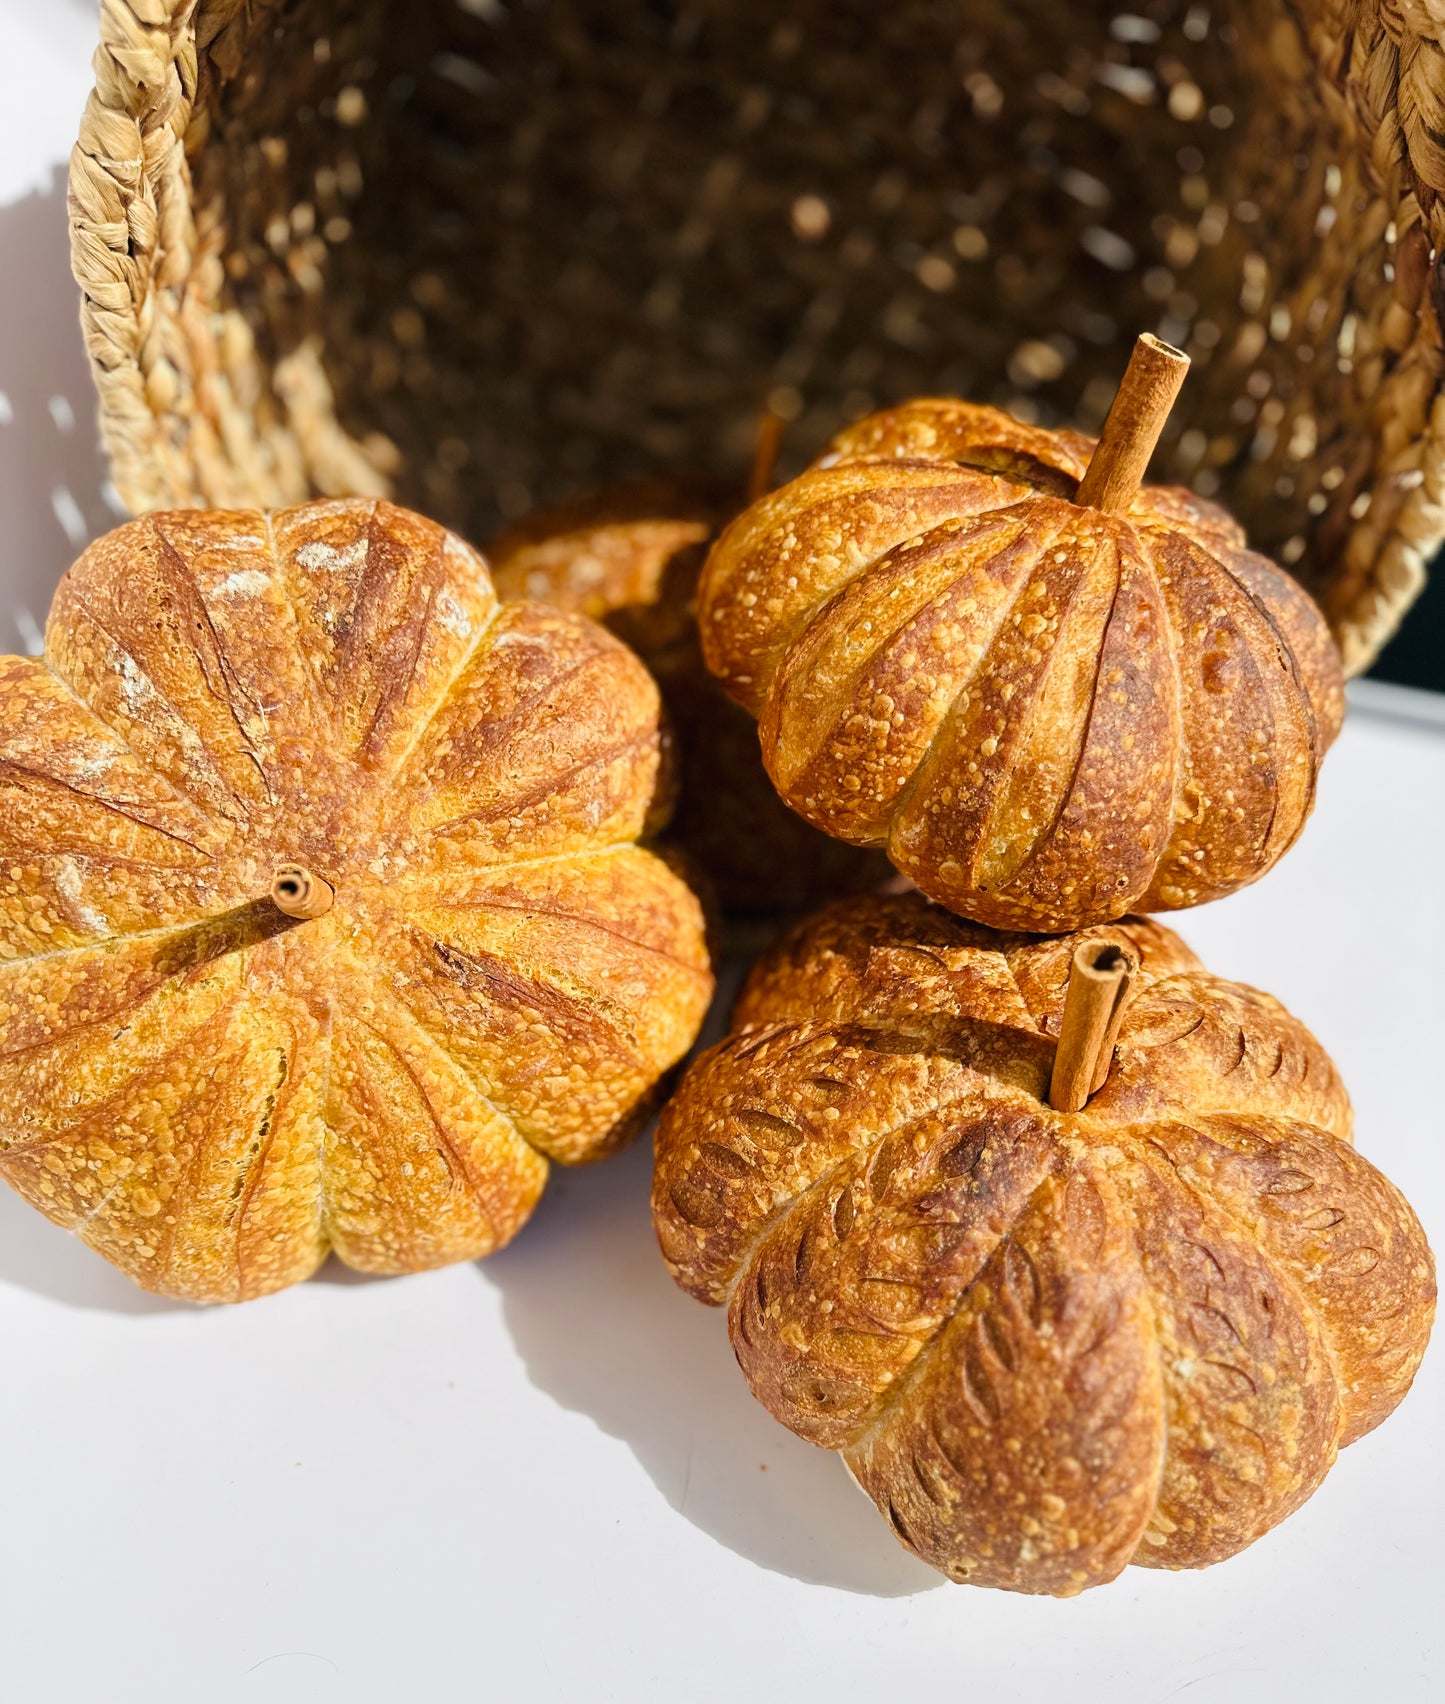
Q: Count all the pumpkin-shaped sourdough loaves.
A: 4